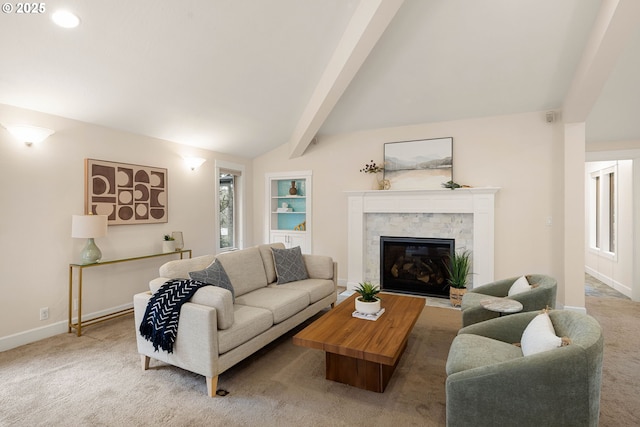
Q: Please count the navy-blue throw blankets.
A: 1